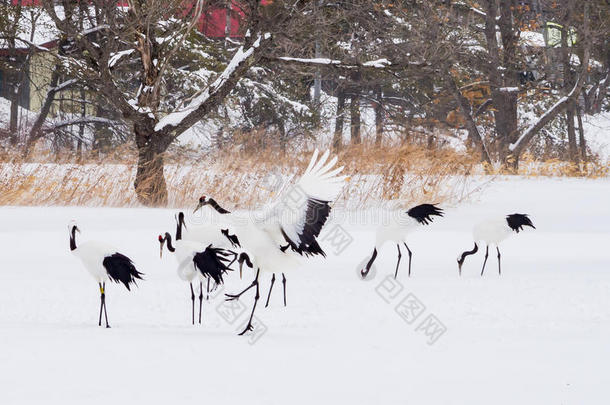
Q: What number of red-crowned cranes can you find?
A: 7